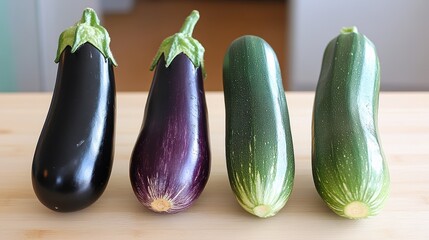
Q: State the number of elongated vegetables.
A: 4